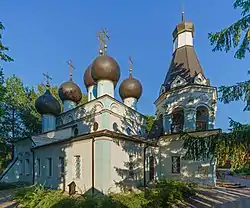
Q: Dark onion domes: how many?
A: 5